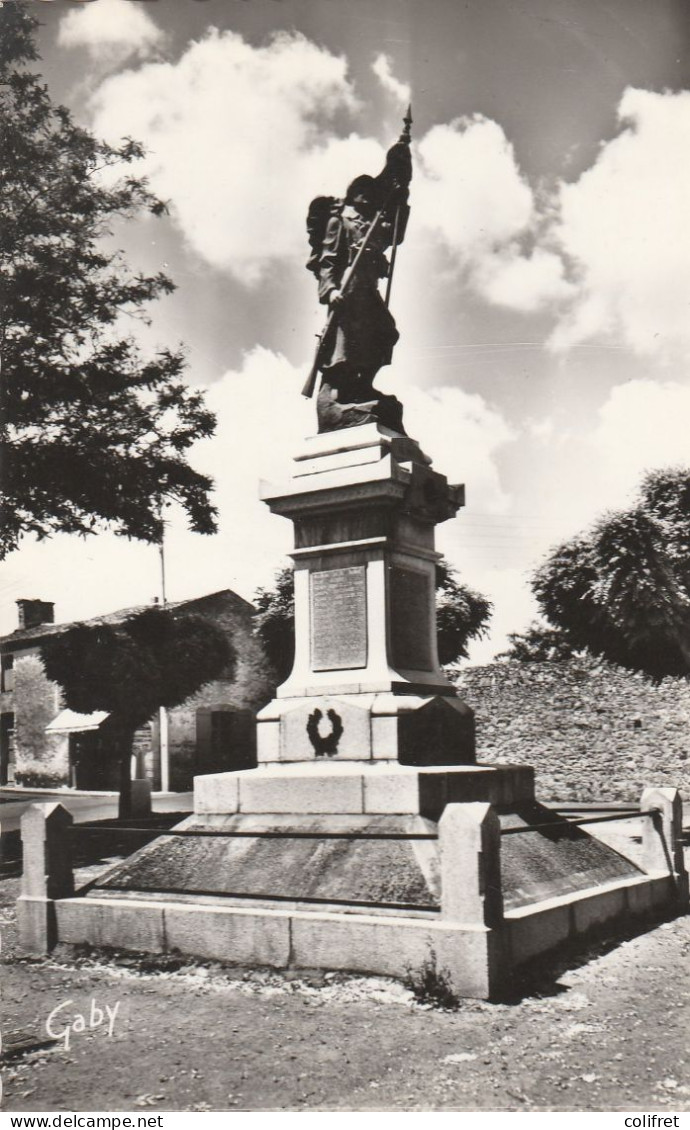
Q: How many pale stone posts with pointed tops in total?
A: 3